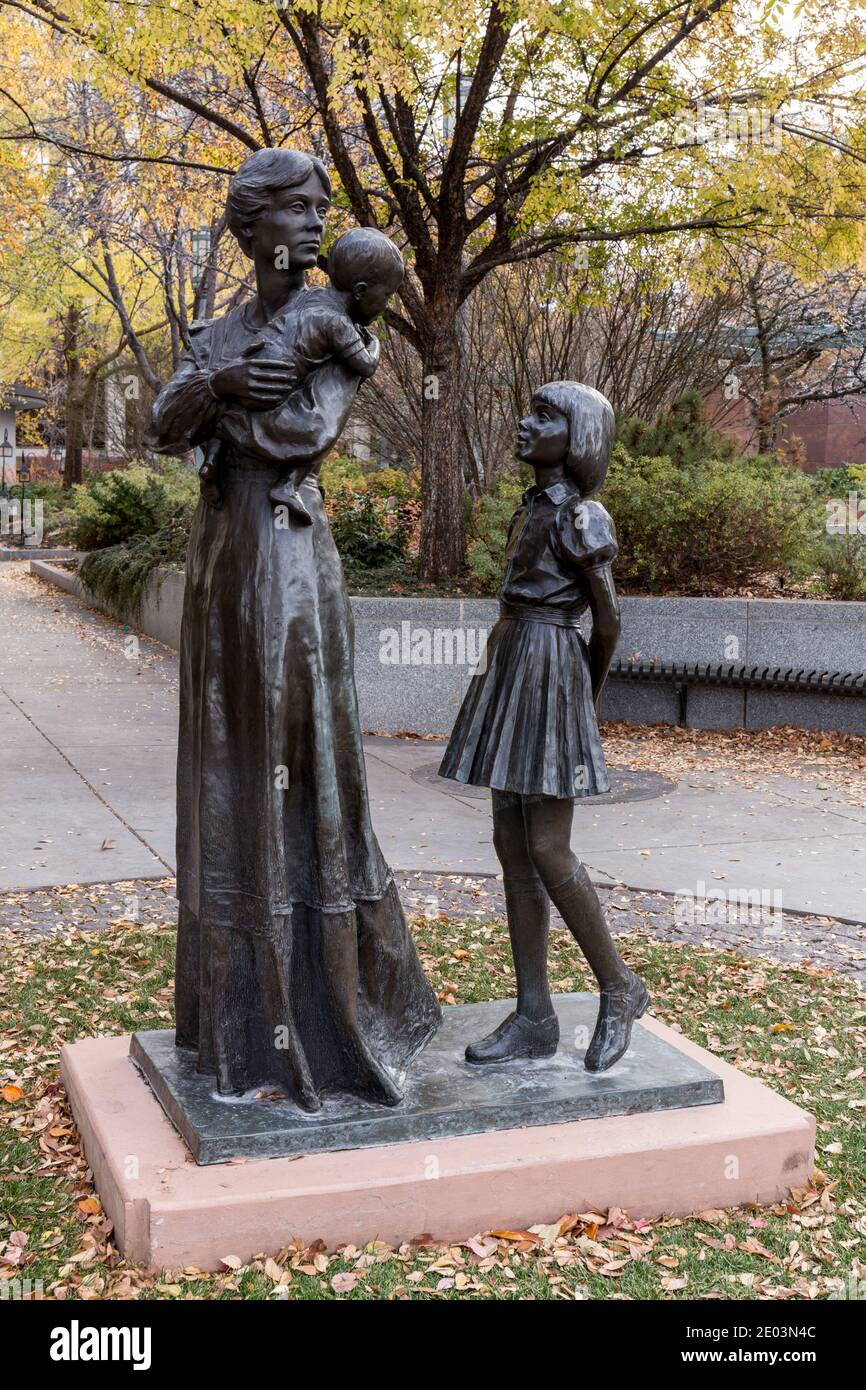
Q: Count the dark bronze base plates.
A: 1